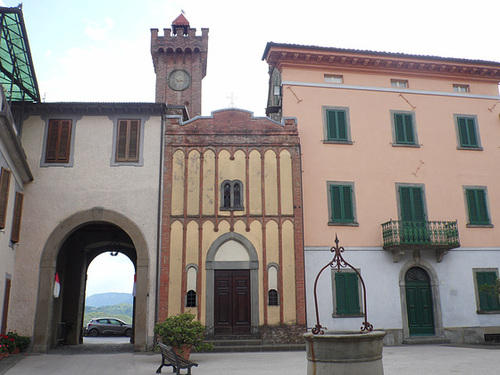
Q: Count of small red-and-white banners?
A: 2